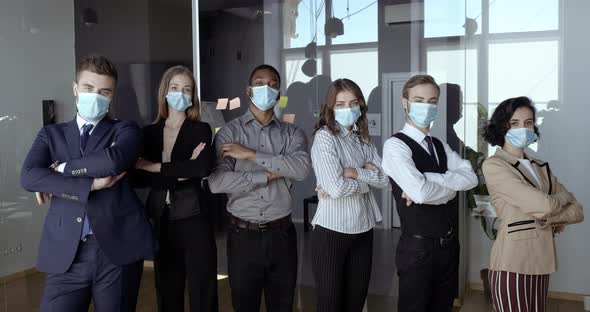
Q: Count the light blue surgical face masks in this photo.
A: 6